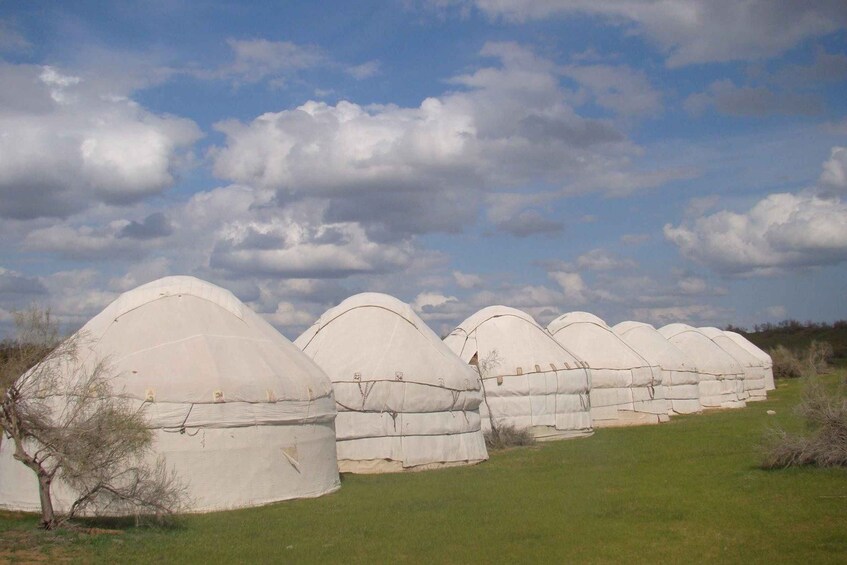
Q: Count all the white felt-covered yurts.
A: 8